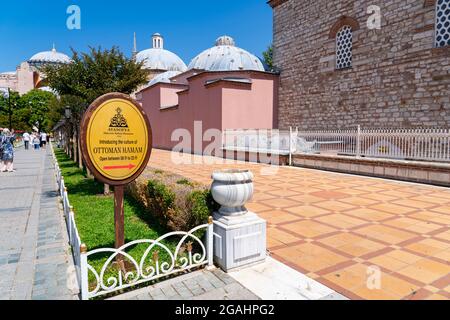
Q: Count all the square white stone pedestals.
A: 1